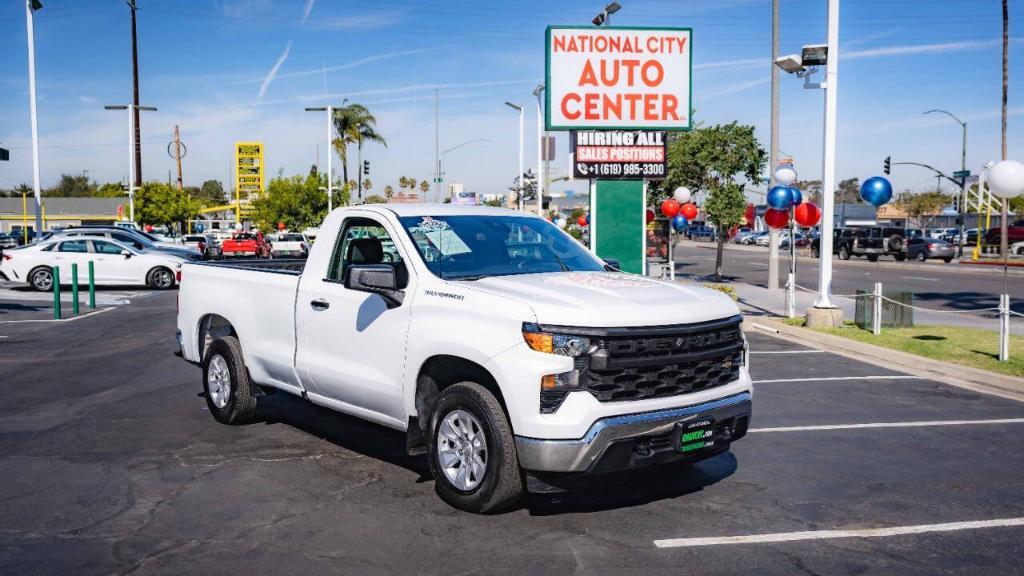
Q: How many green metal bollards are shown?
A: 3